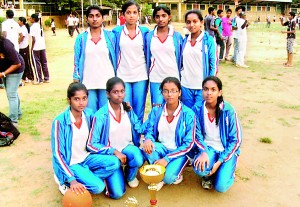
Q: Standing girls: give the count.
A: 4